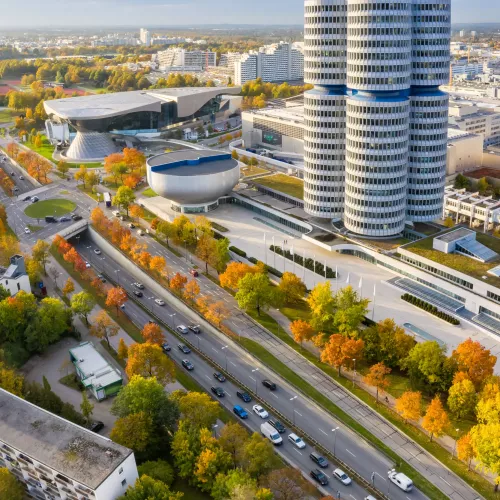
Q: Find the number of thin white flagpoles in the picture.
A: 11